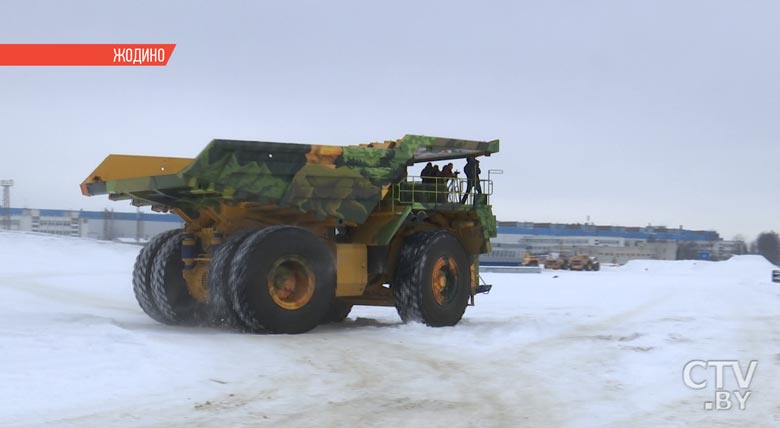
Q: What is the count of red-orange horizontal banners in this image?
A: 1